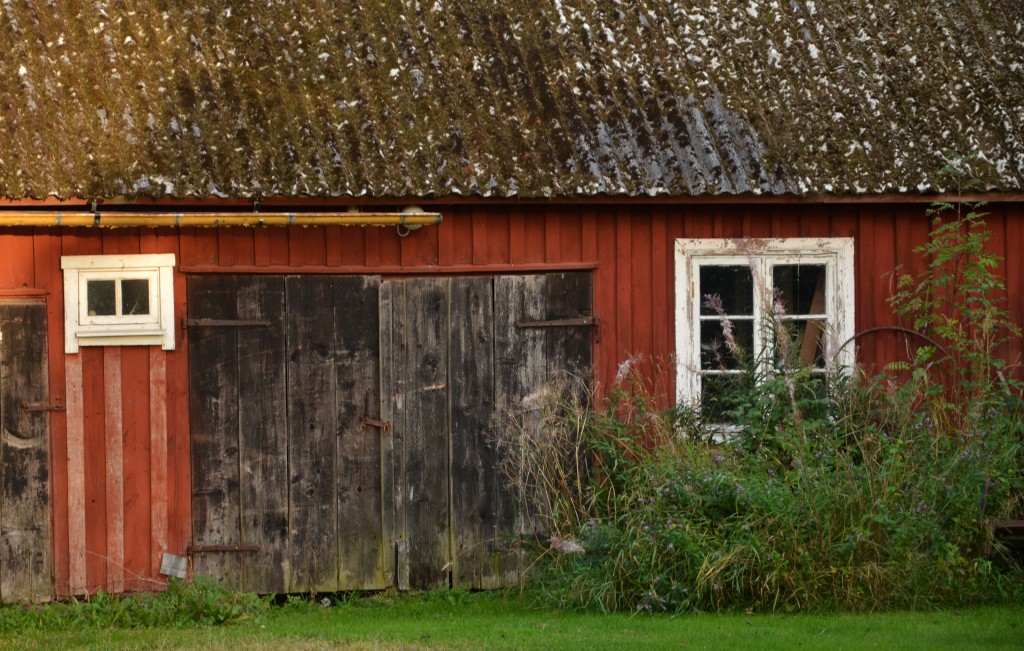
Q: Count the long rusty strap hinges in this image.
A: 3